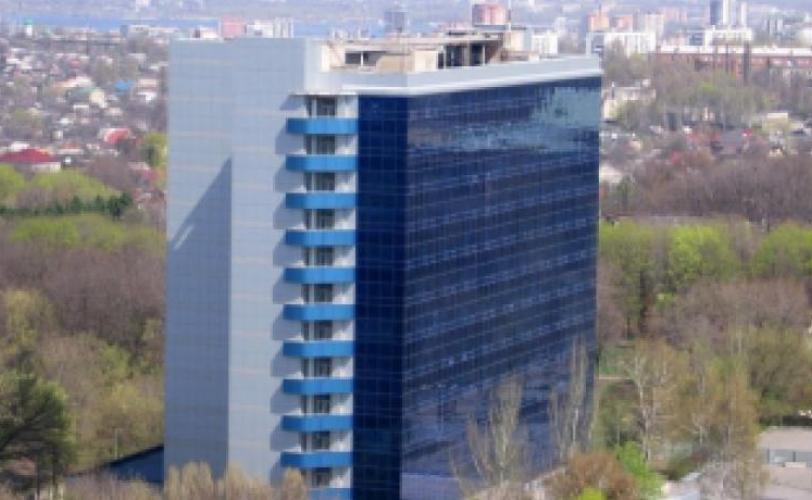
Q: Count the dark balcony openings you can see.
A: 11